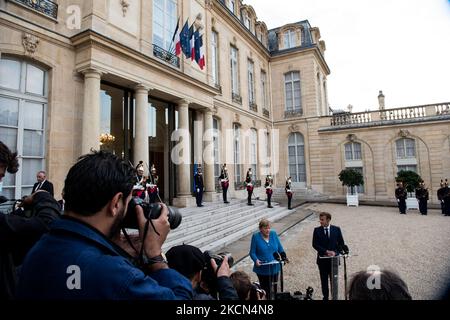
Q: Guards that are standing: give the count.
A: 11